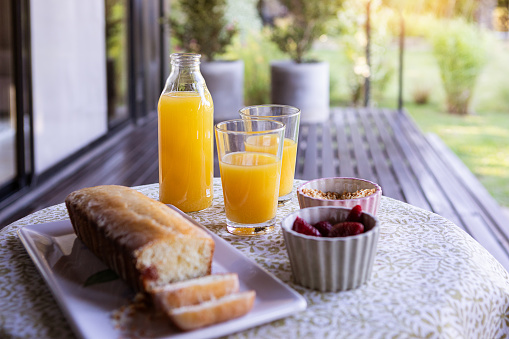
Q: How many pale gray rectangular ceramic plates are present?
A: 1